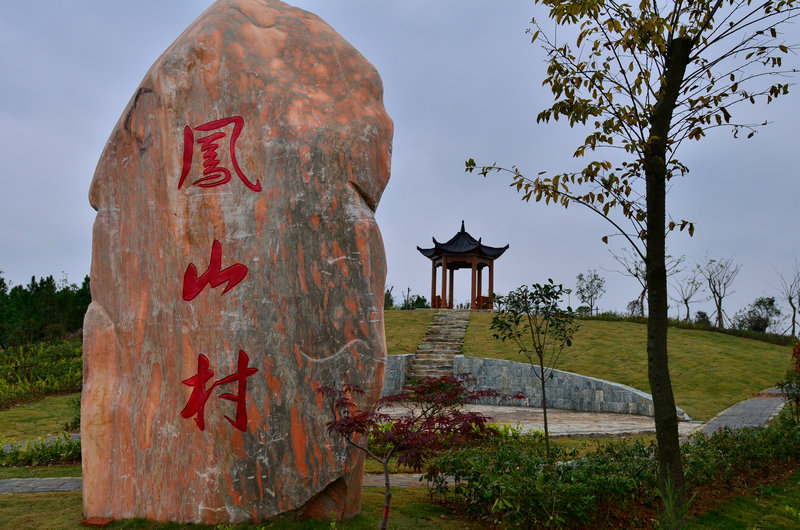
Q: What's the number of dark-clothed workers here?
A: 0